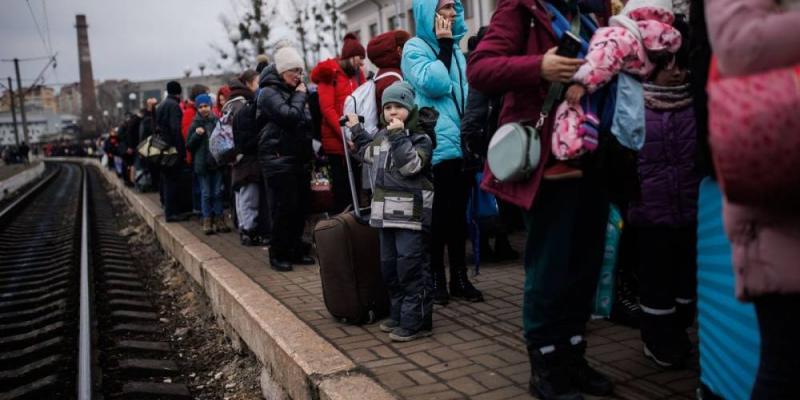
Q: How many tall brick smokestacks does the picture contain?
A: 1